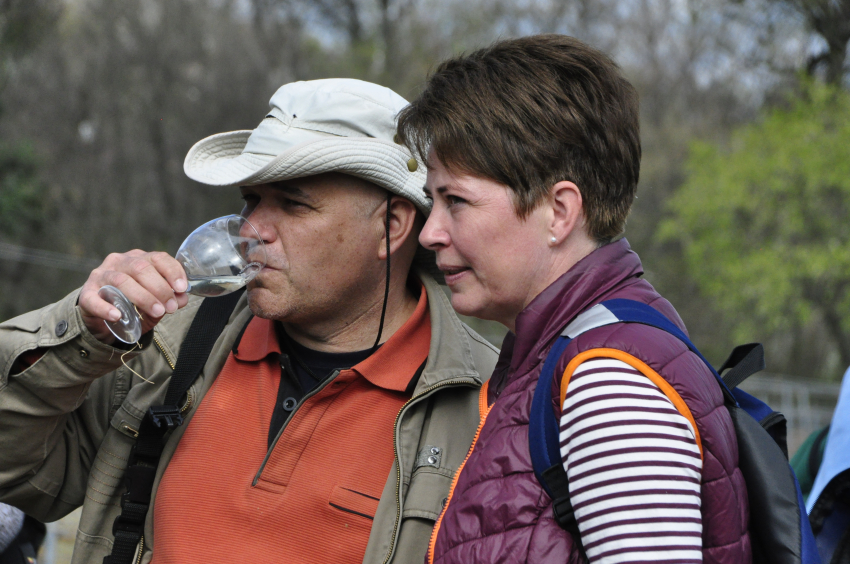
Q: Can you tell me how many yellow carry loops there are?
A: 0